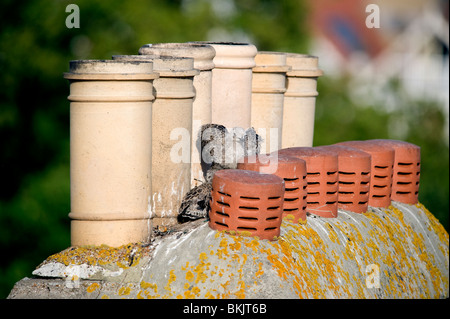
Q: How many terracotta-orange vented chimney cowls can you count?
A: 6